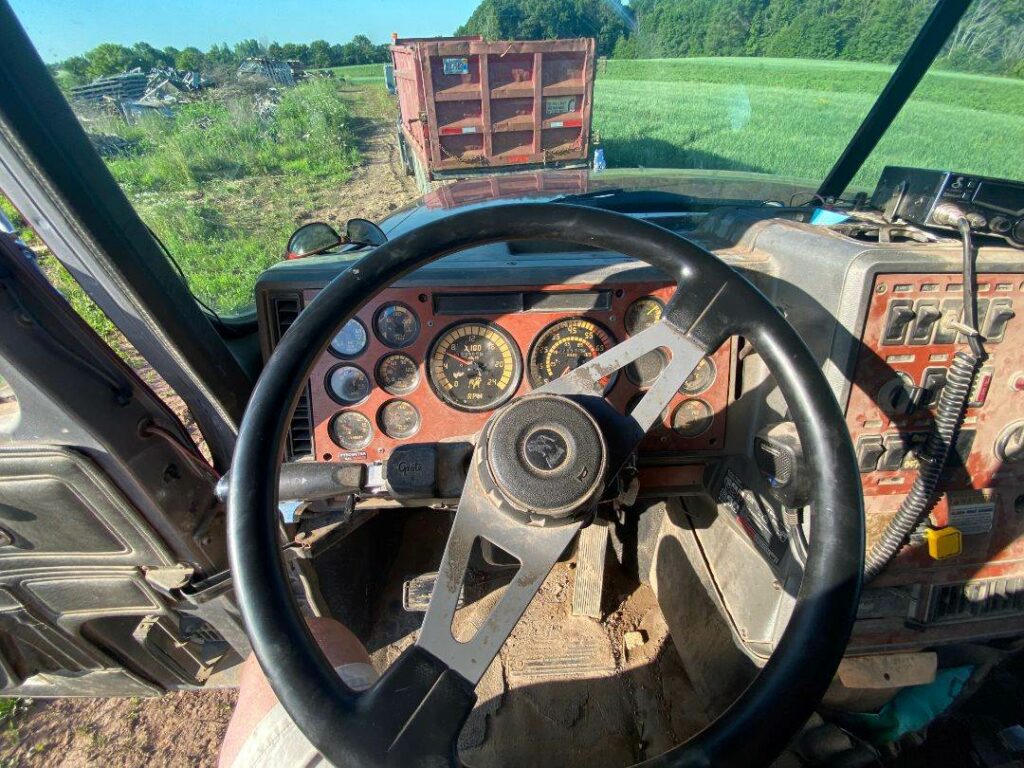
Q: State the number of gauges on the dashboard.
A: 13